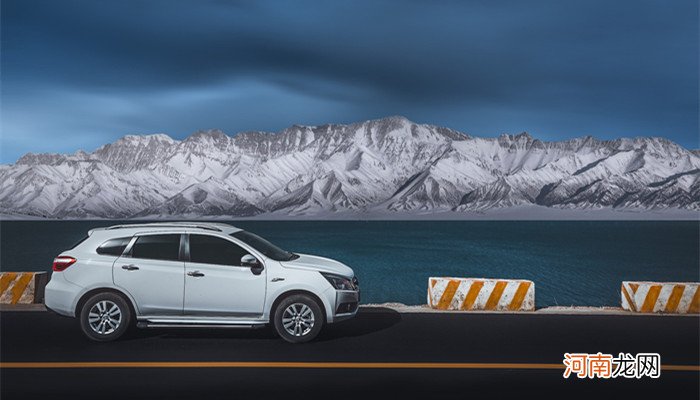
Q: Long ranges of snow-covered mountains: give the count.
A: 1